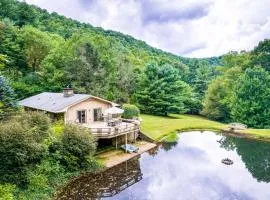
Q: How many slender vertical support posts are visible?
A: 3